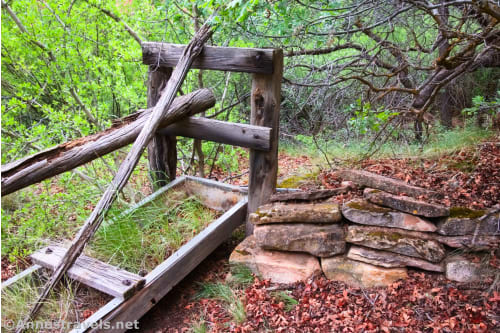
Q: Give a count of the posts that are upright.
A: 2